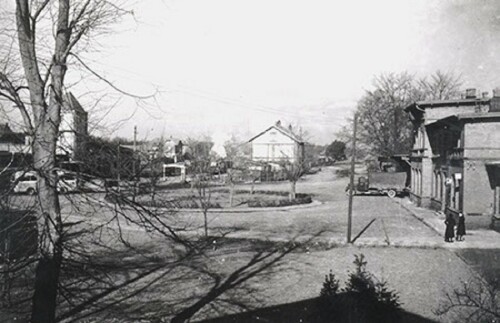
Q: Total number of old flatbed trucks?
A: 1